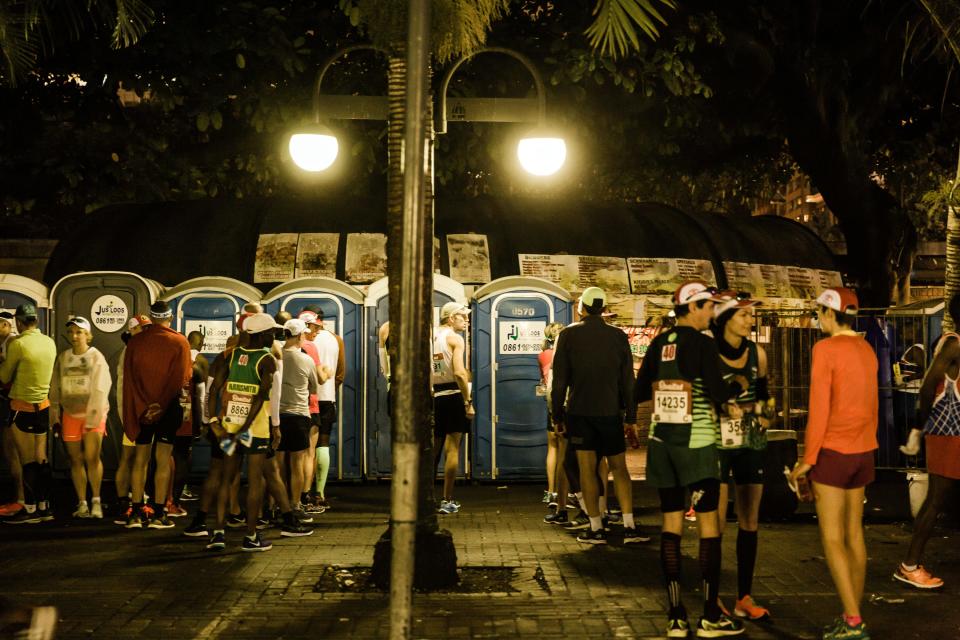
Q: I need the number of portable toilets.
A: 6